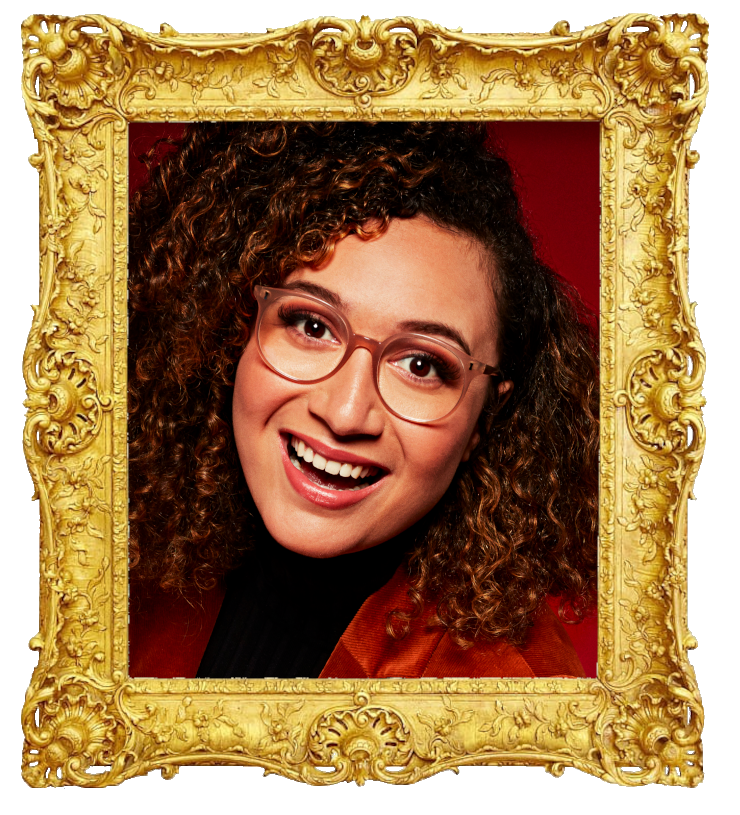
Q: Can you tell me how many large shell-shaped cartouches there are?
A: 8